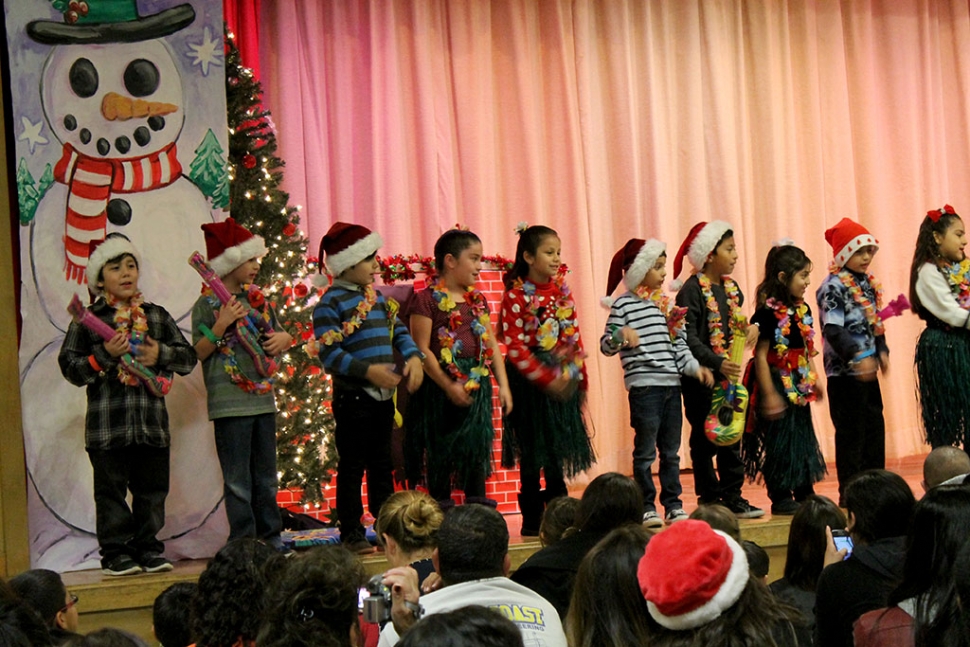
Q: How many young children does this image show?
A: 10